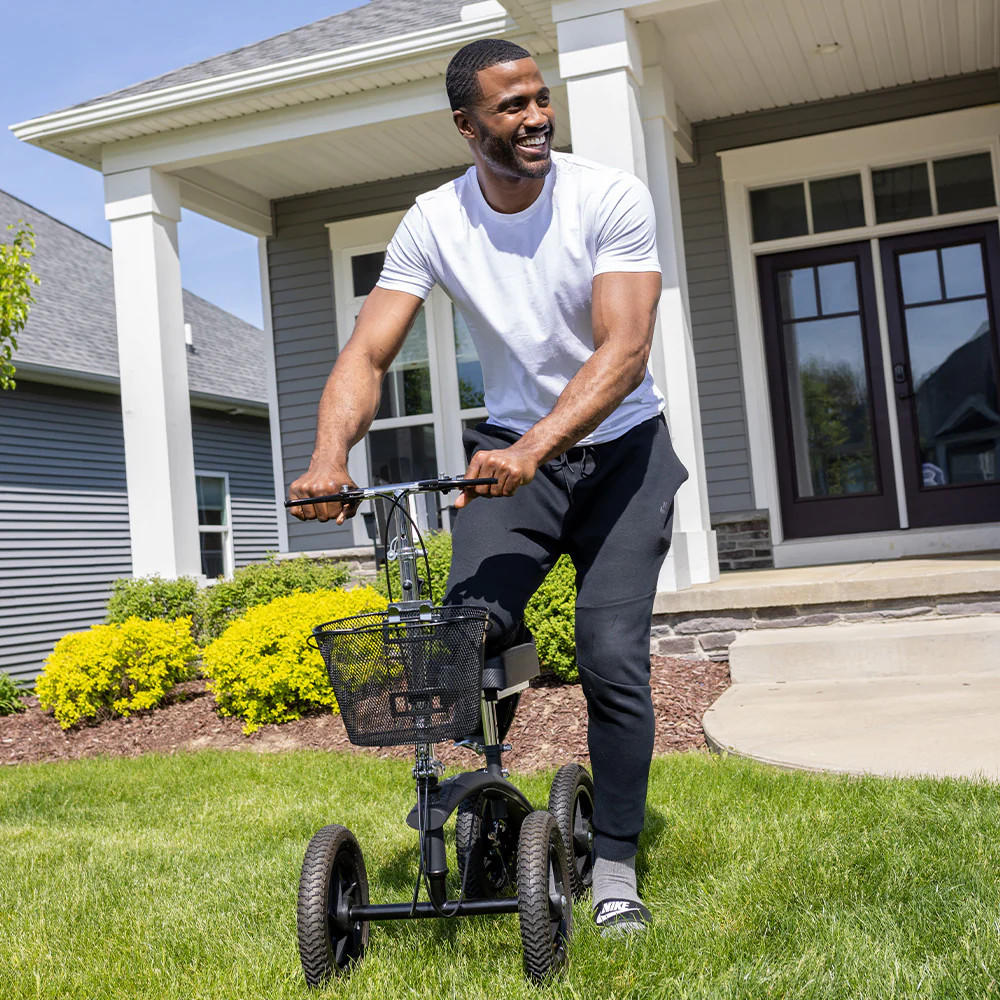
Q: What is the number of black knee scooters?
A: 1